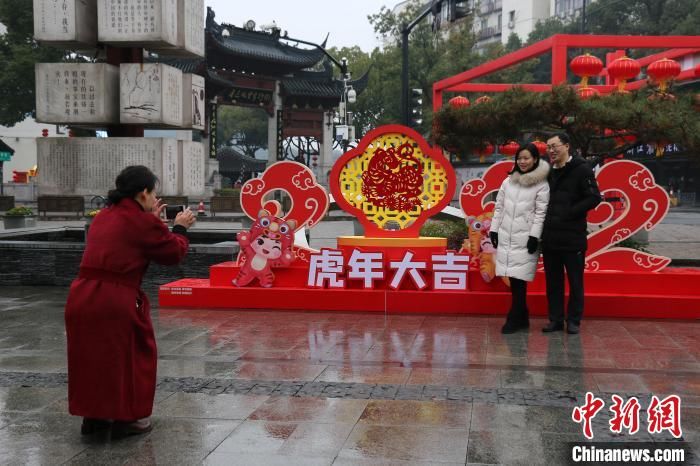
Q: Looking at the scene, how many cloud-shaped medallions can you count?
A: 1